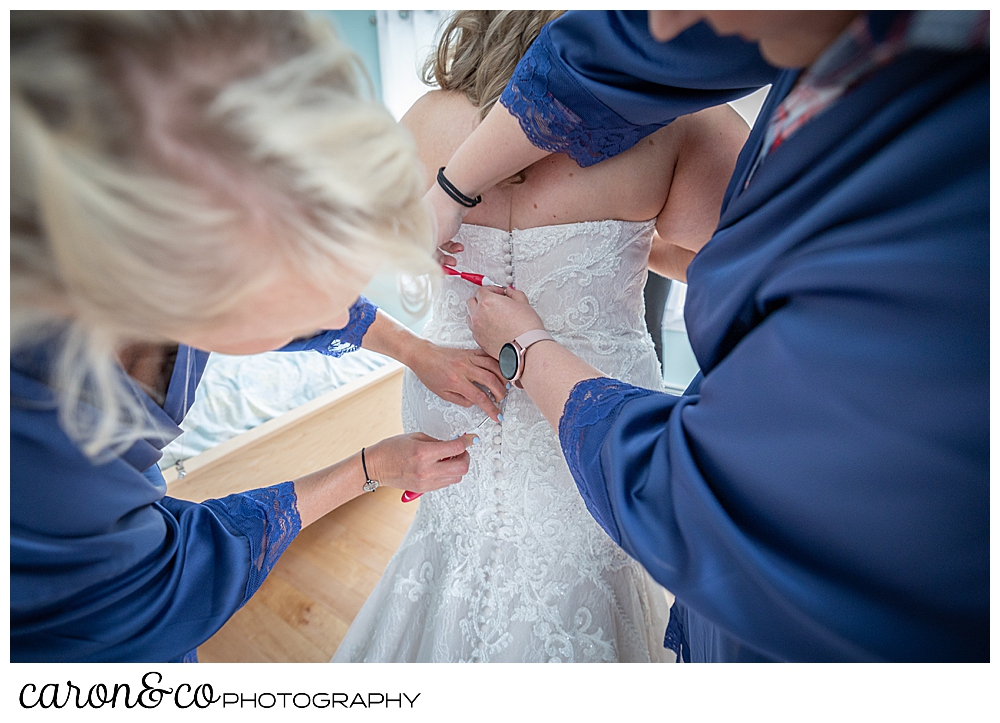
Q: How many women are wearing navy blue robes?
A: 2